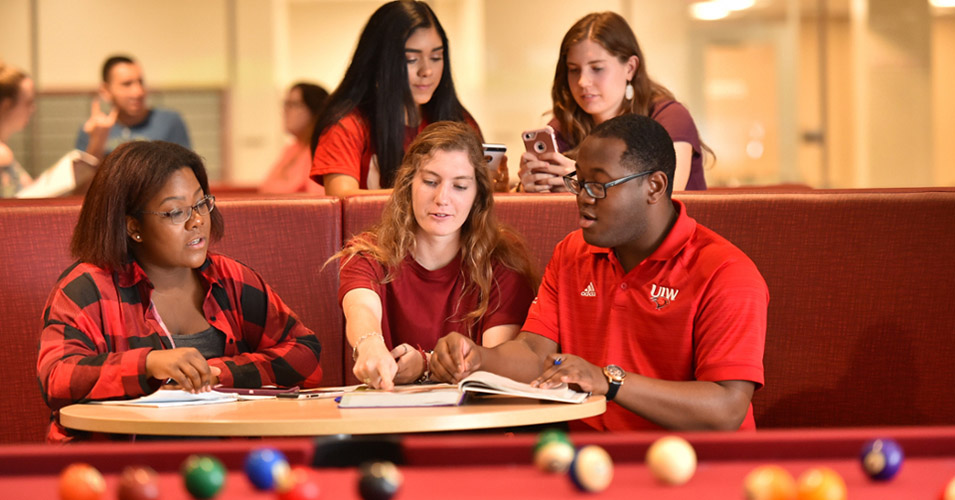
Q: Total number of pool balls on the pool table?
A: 13